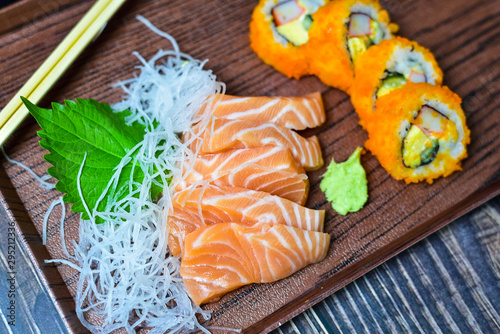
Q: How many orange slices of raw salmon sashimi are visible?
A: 5